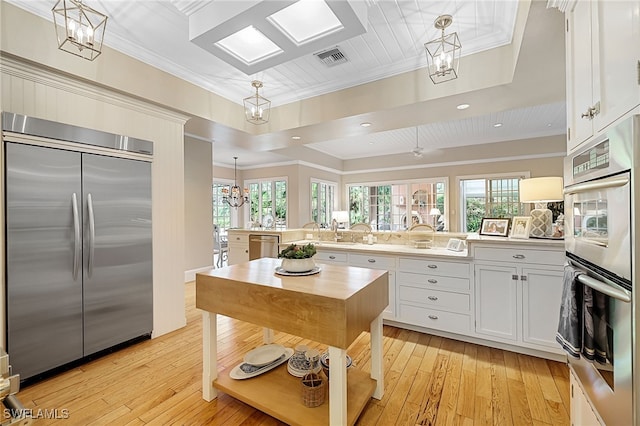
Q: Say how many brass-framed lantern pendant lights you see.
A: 3